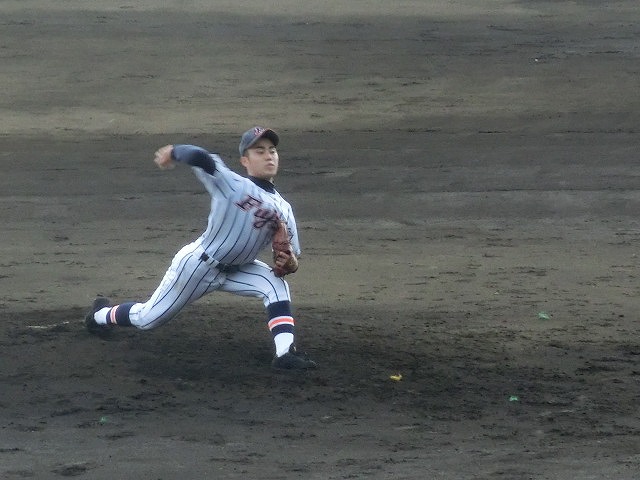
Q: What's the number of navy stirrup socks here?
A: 2